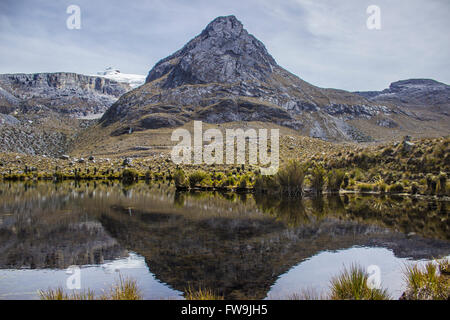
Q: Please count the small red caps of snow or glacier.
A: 0